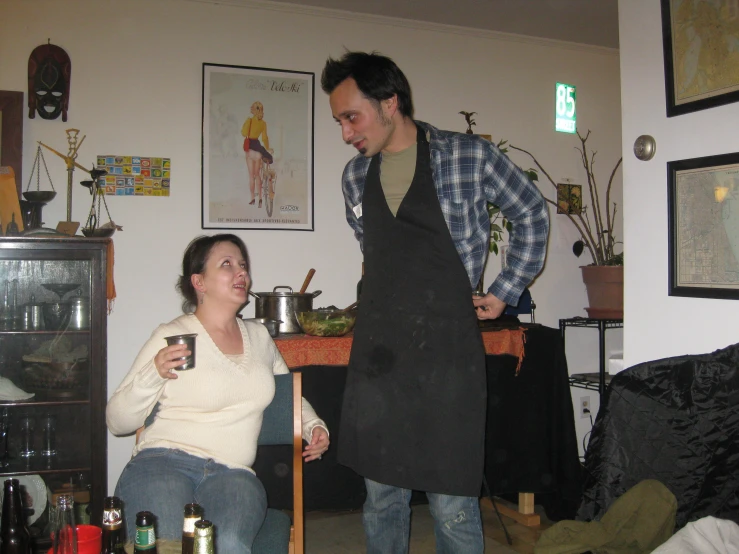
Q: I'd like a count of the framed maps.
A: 2